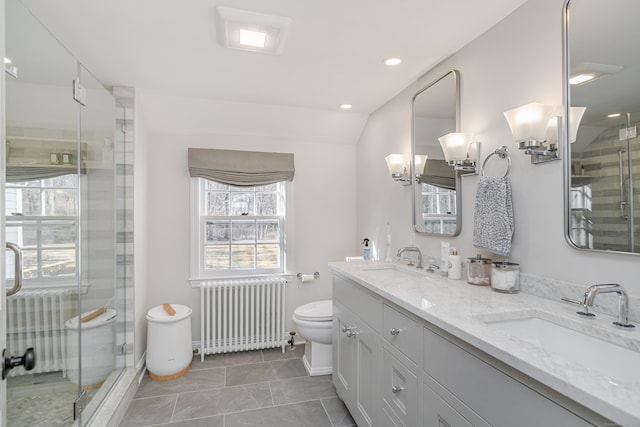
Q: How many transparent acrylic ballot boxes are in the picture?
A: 0